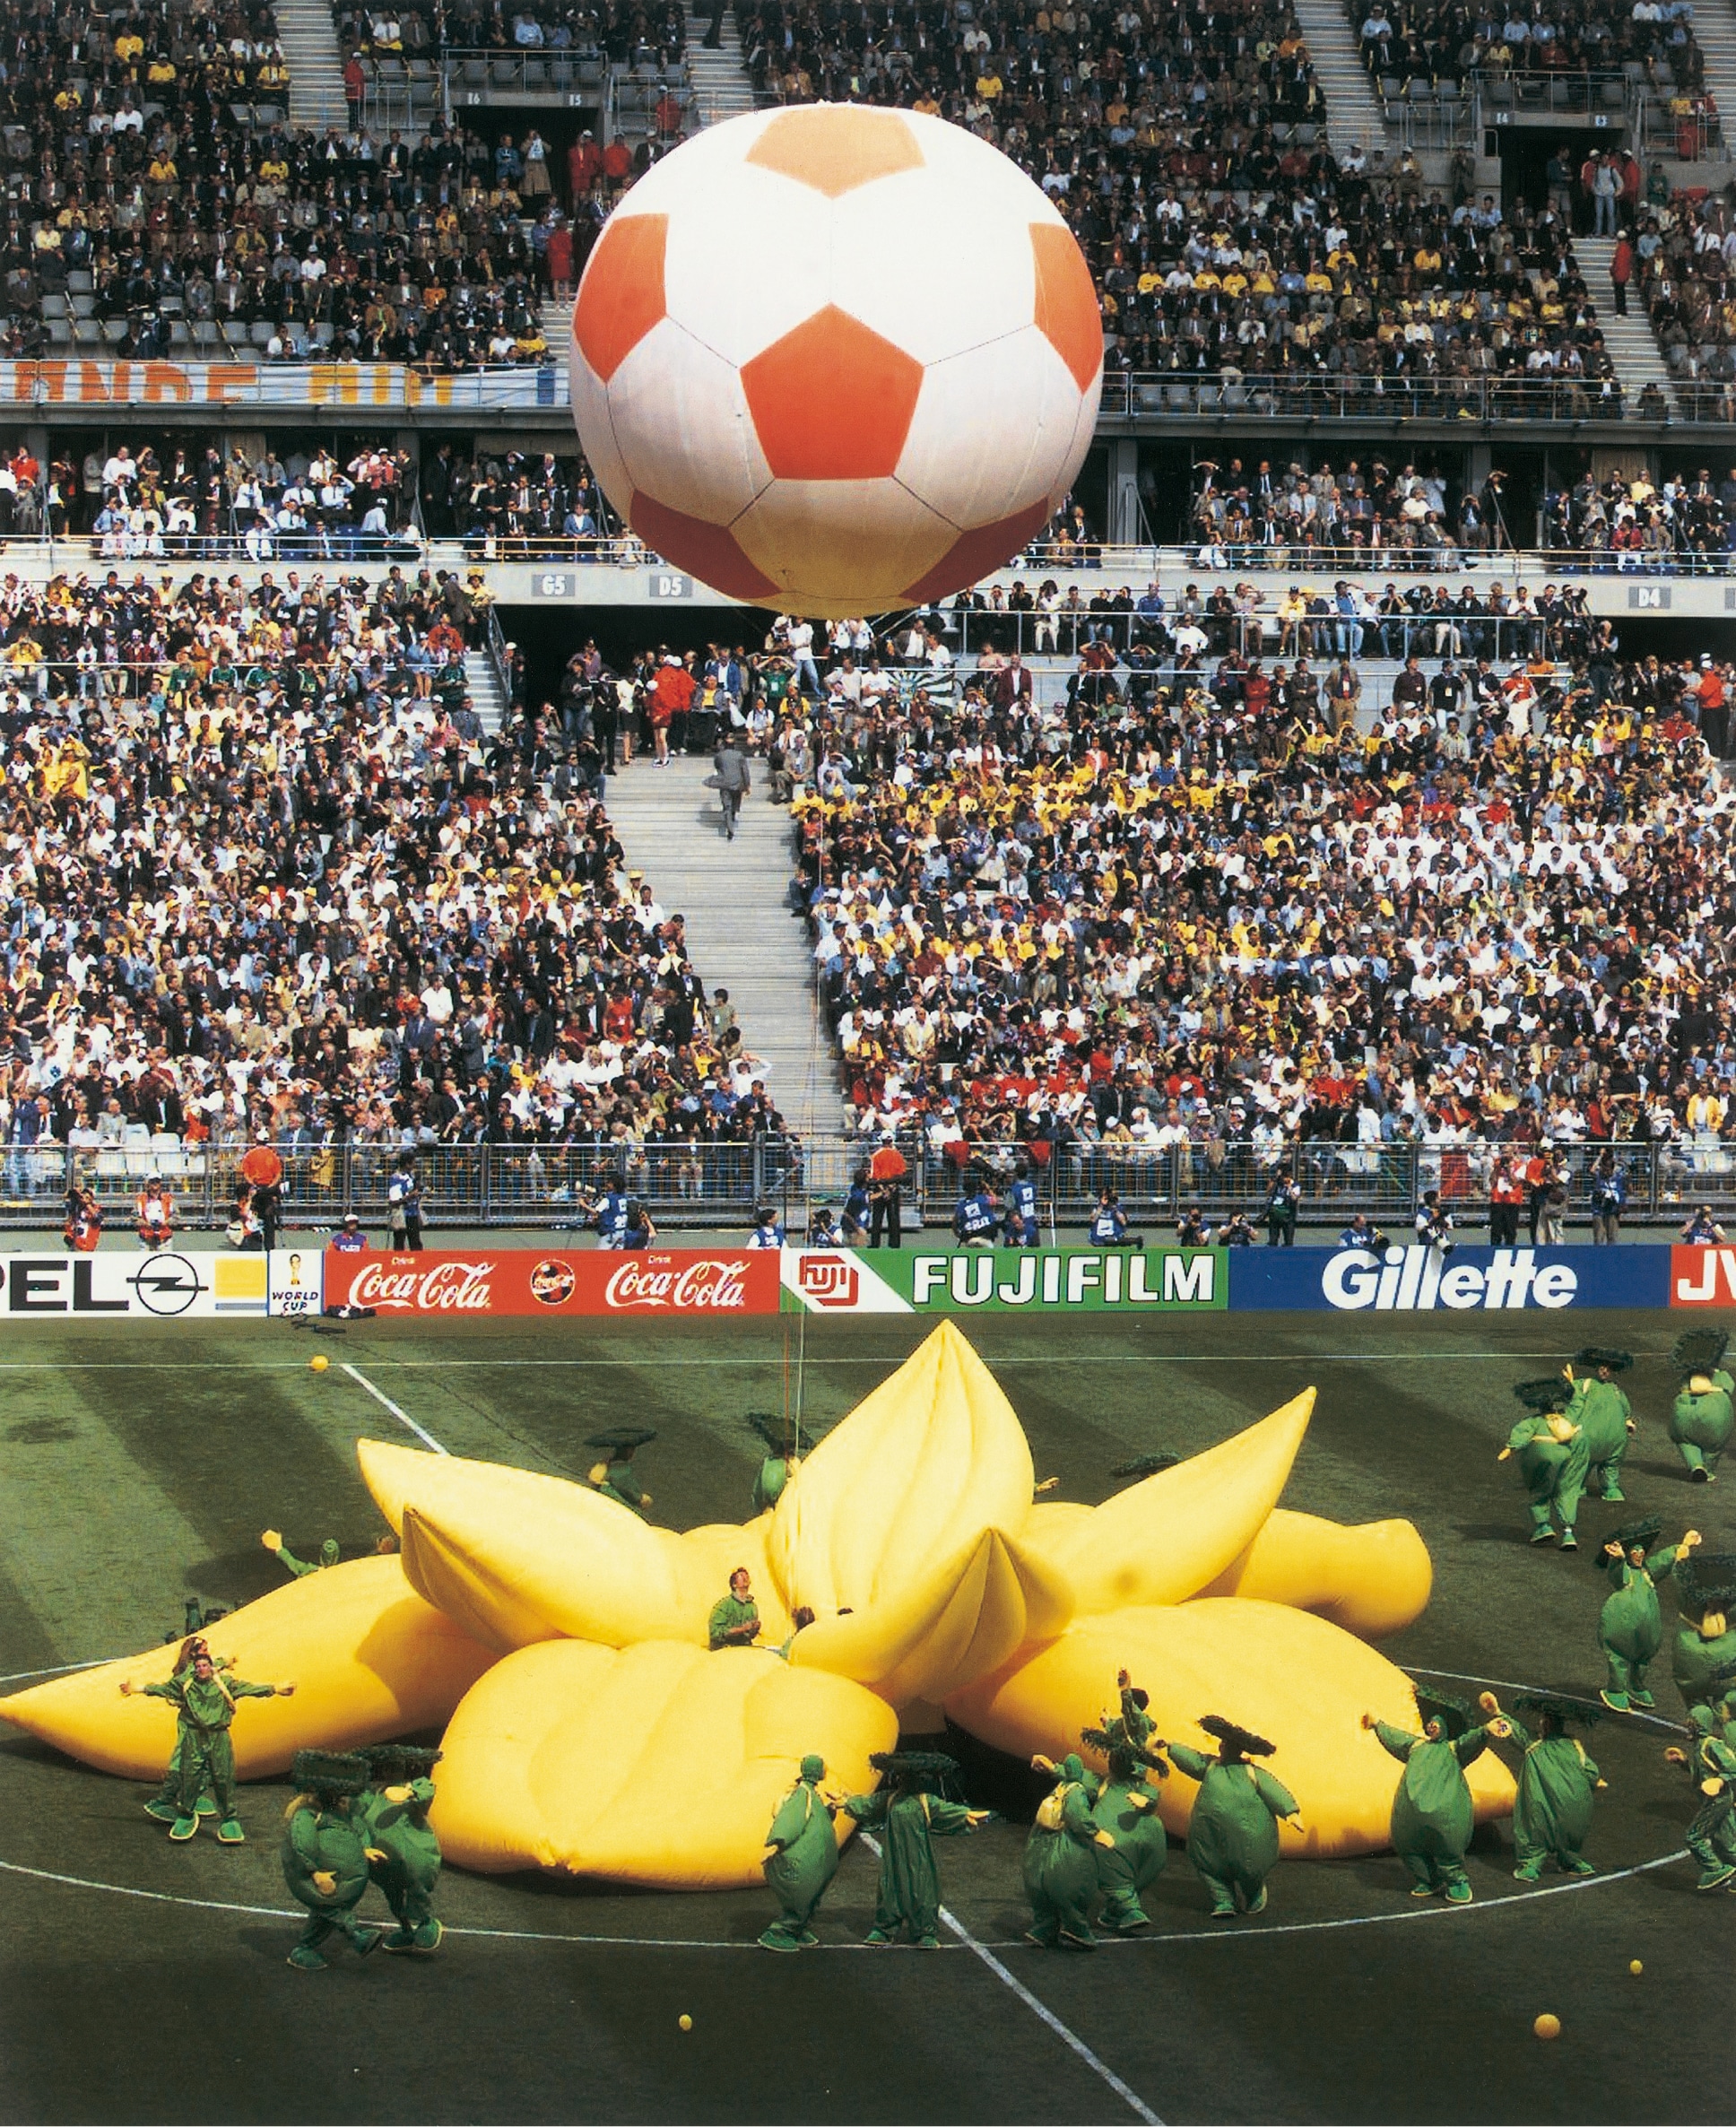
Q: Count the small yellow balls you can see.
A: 4